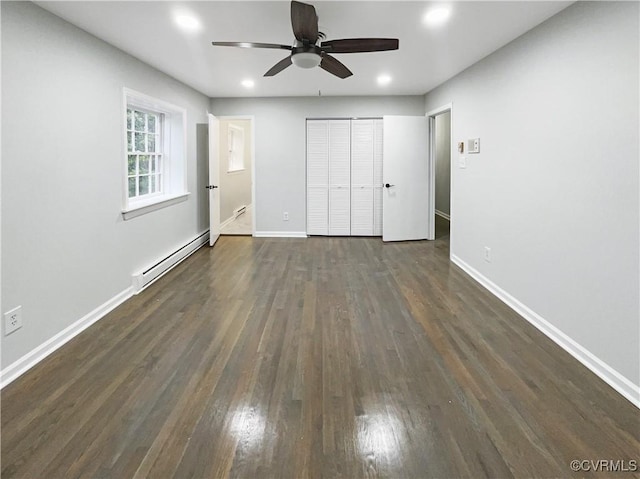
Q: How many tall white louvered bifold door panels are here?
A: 4